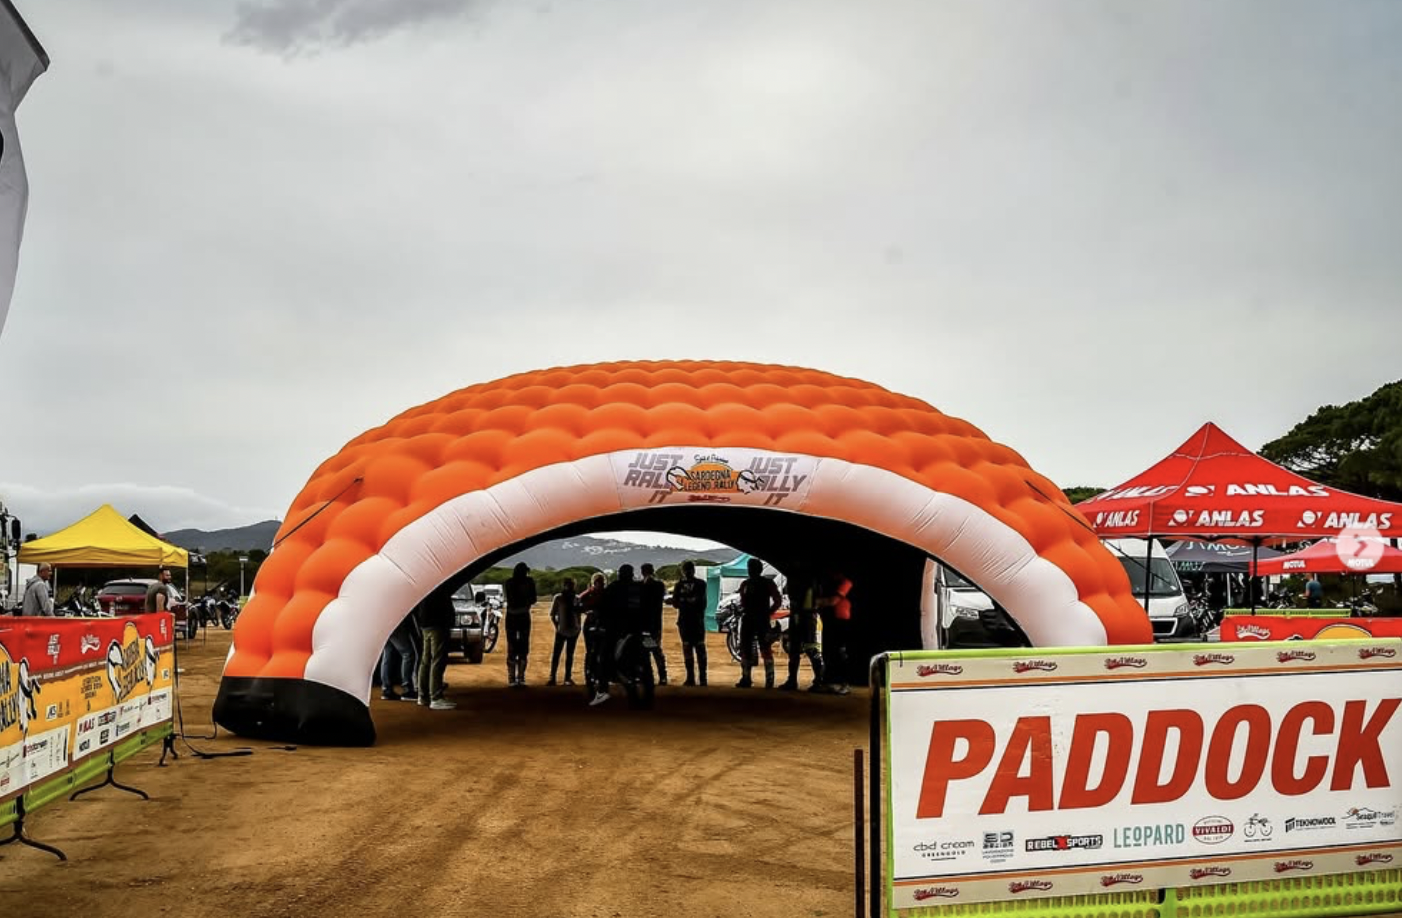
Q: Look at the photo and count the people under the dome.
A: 11